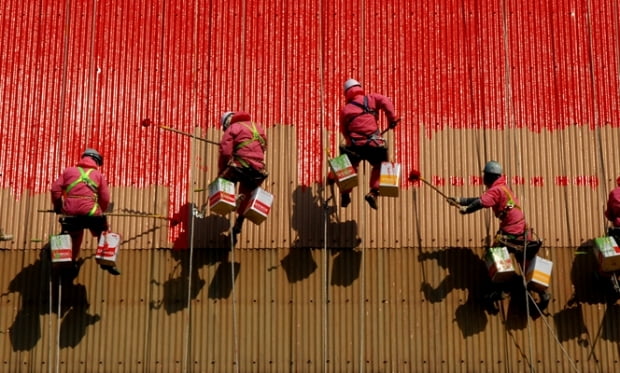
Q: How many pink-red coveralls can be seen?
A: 5